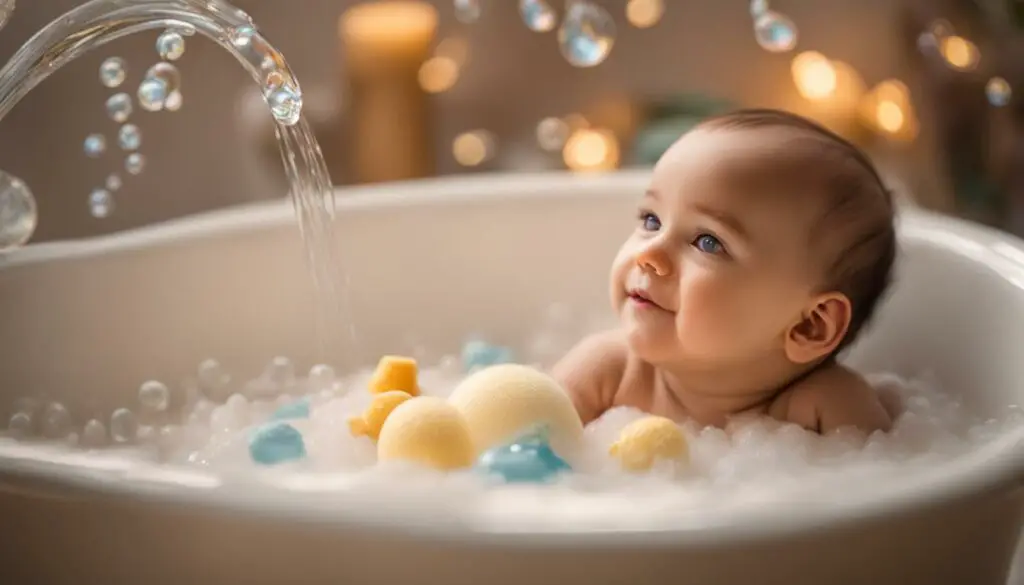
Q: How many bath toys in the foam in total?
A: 9